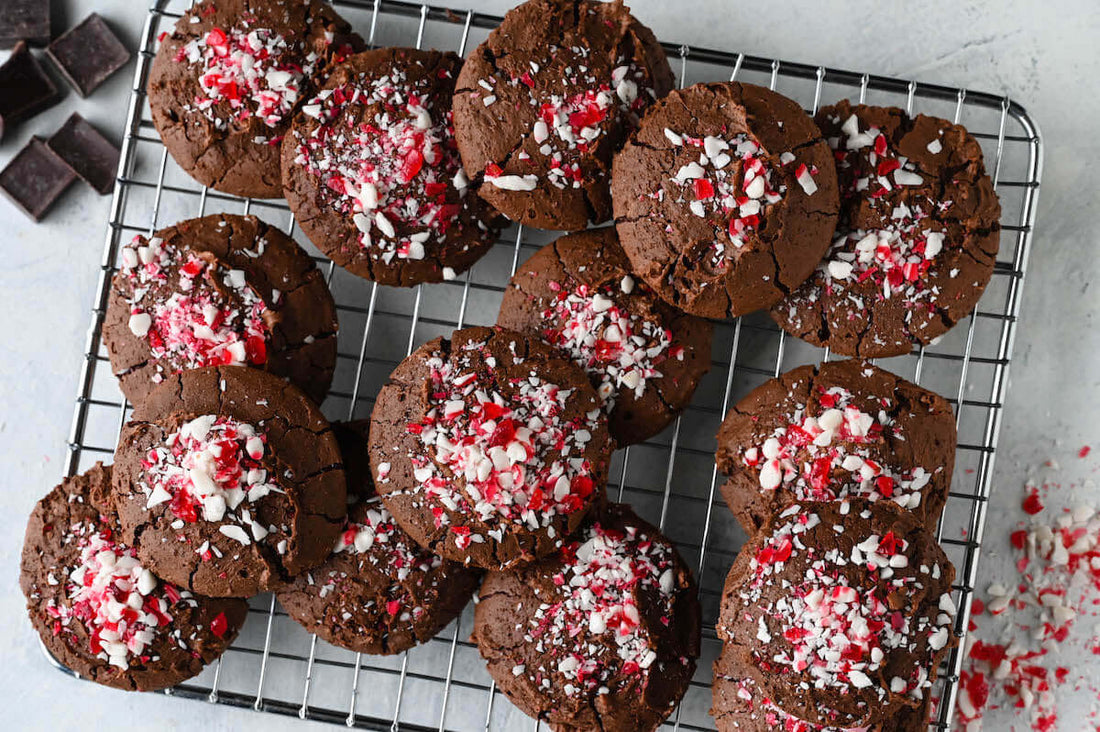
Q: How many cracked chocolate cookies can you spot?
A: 15